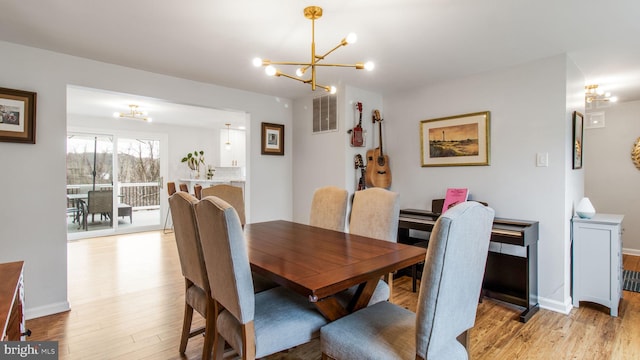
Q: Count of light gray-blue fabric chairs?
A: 6